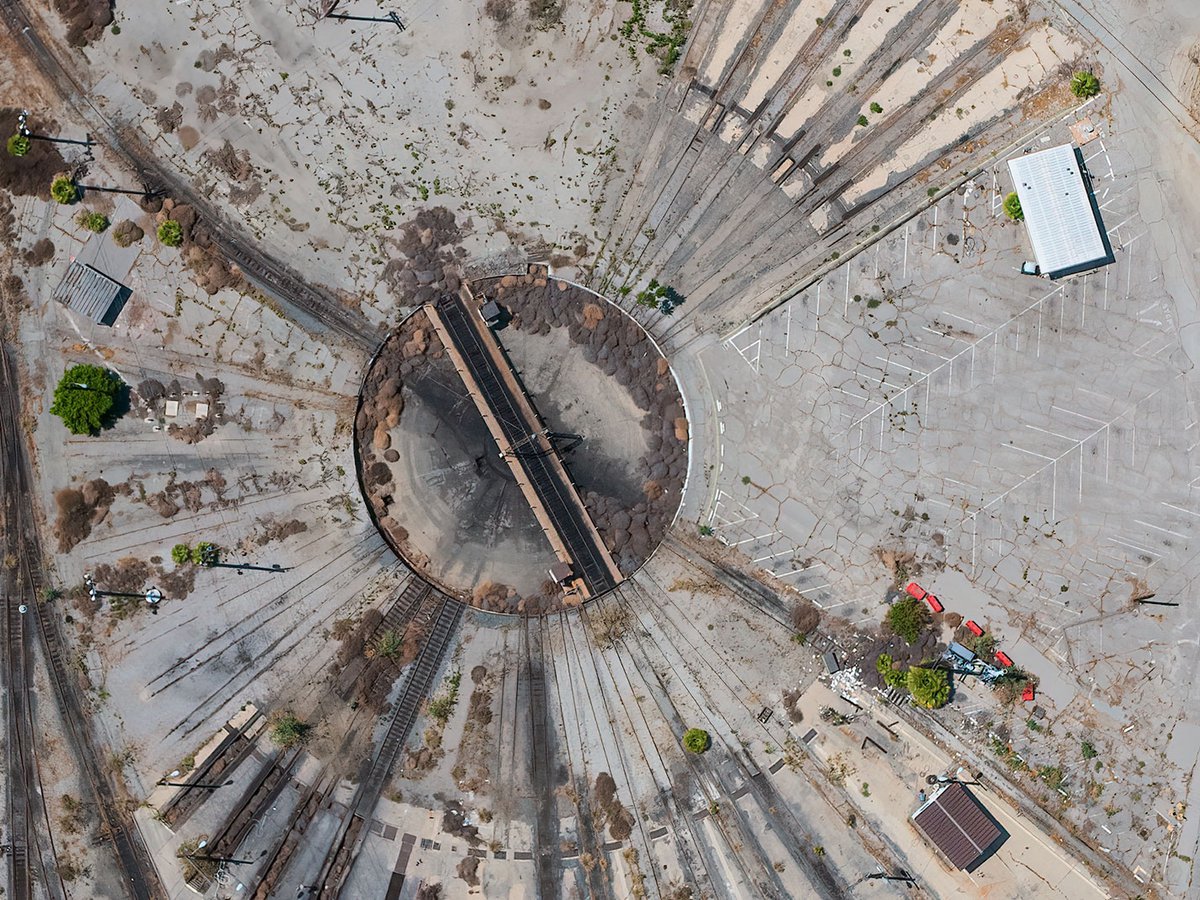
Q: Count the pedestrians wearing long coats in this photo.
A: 0